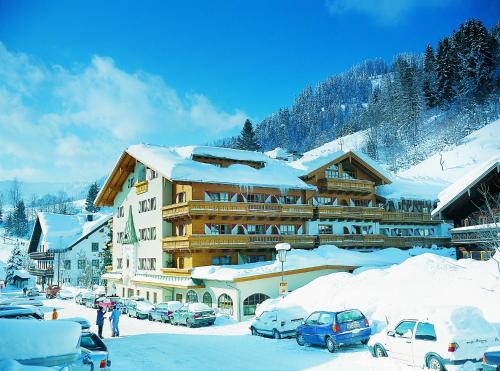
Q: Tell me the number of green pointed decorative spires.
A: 1